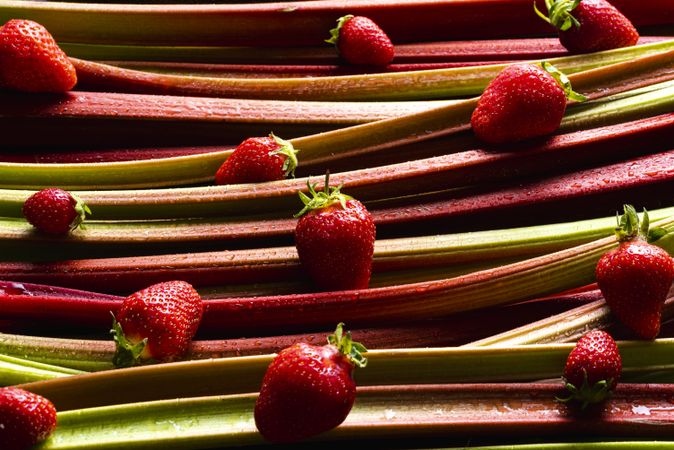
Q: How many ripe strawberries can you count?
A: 12